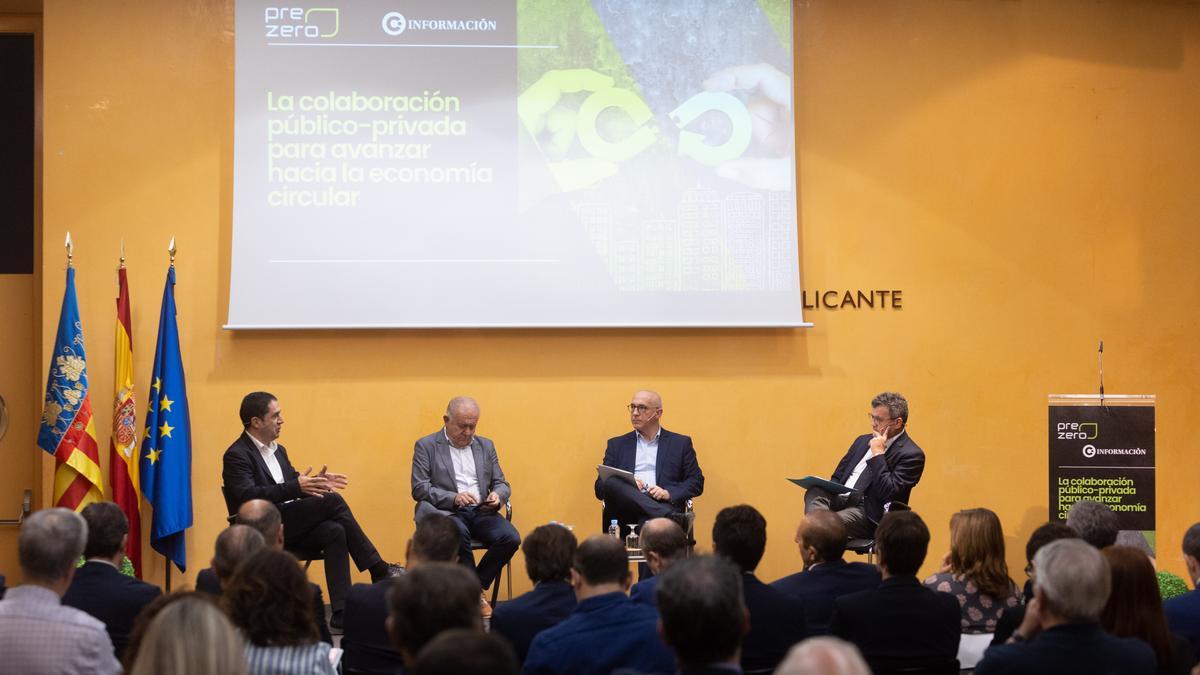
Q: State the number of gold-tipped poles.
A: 3